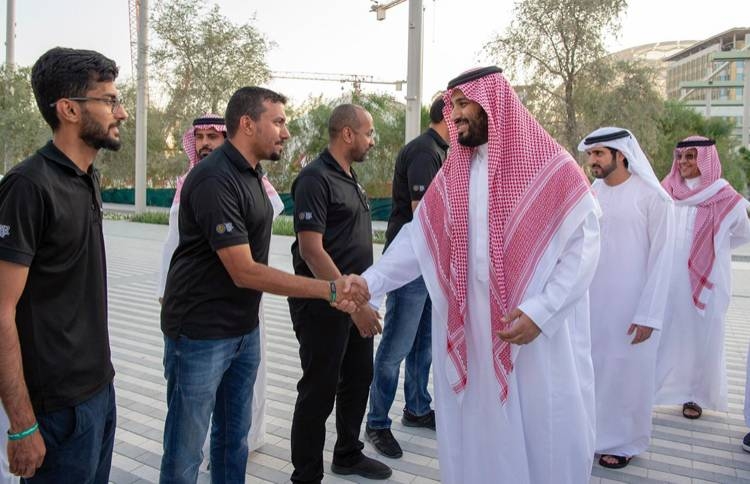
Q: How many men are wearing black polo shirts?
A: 4